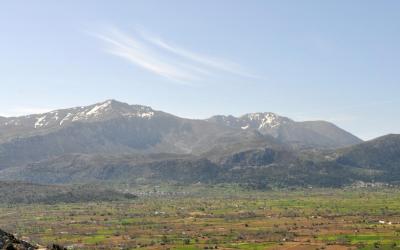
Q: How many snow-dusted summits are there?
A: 2